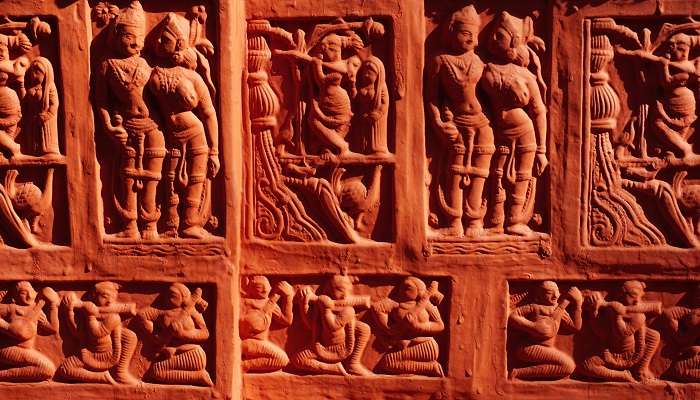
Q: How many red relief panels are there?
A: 8